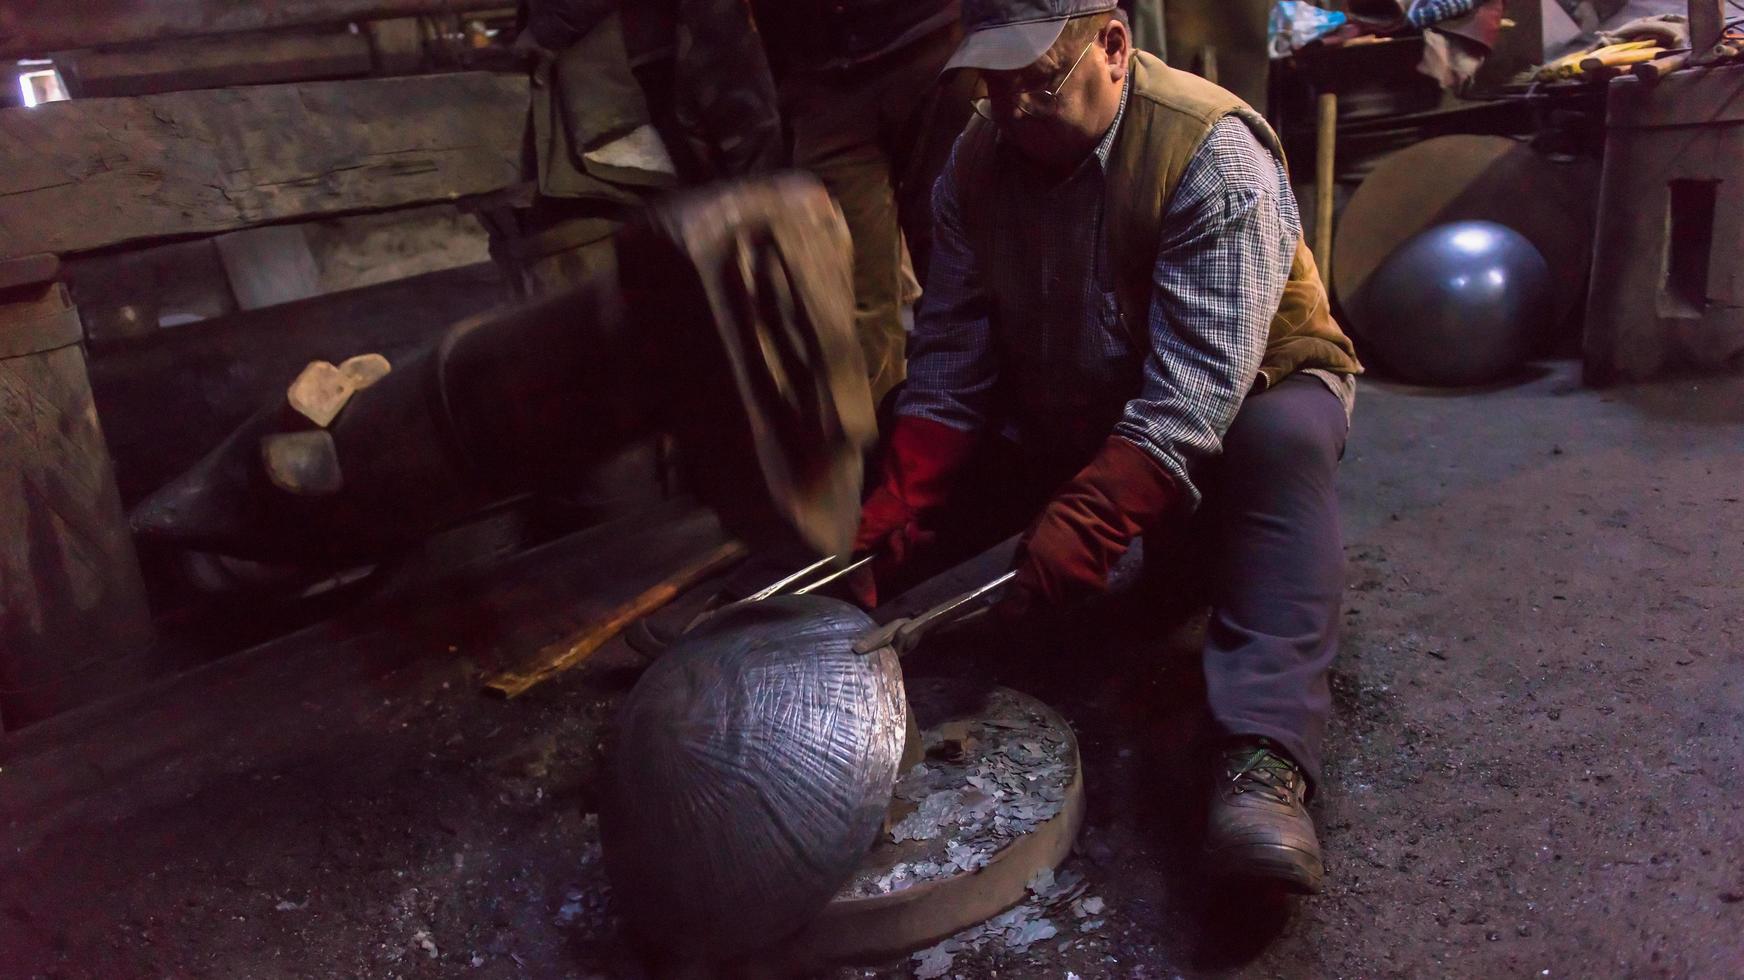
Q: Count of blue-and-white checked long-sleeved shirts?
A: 1